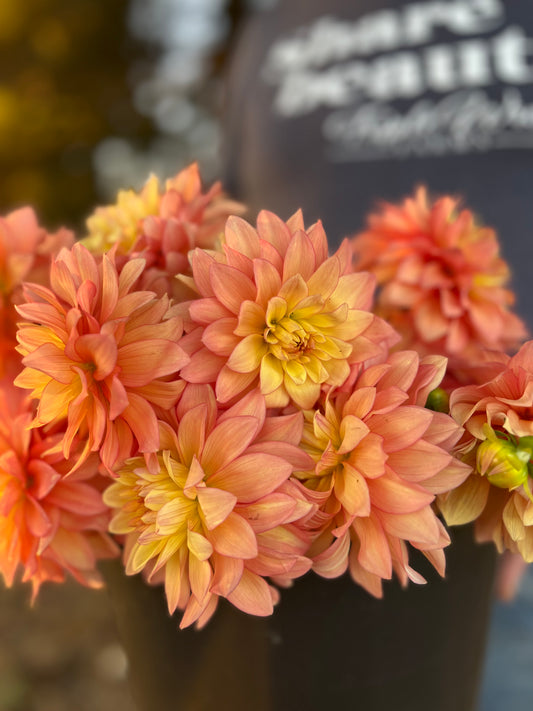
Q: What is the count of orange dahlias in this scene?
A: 9